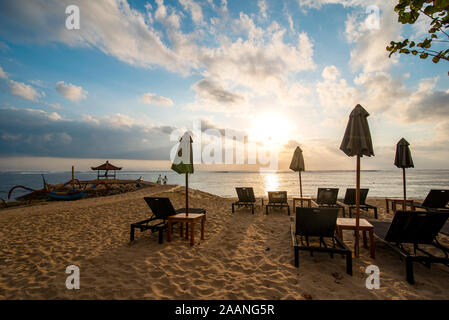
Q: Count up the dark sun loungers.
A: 8